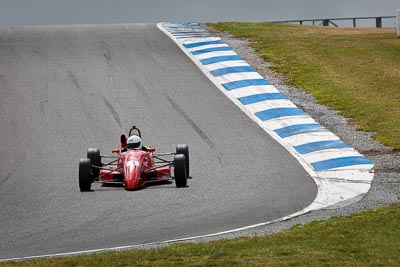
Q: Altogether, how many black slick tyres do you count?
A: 4